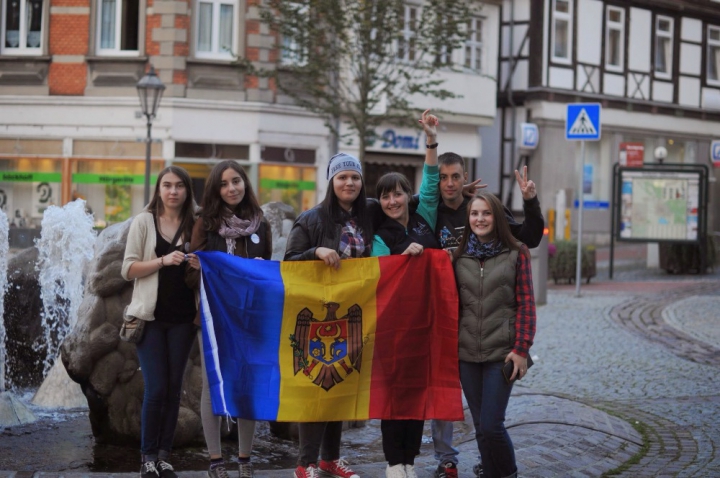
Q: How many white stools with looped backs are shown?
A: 0